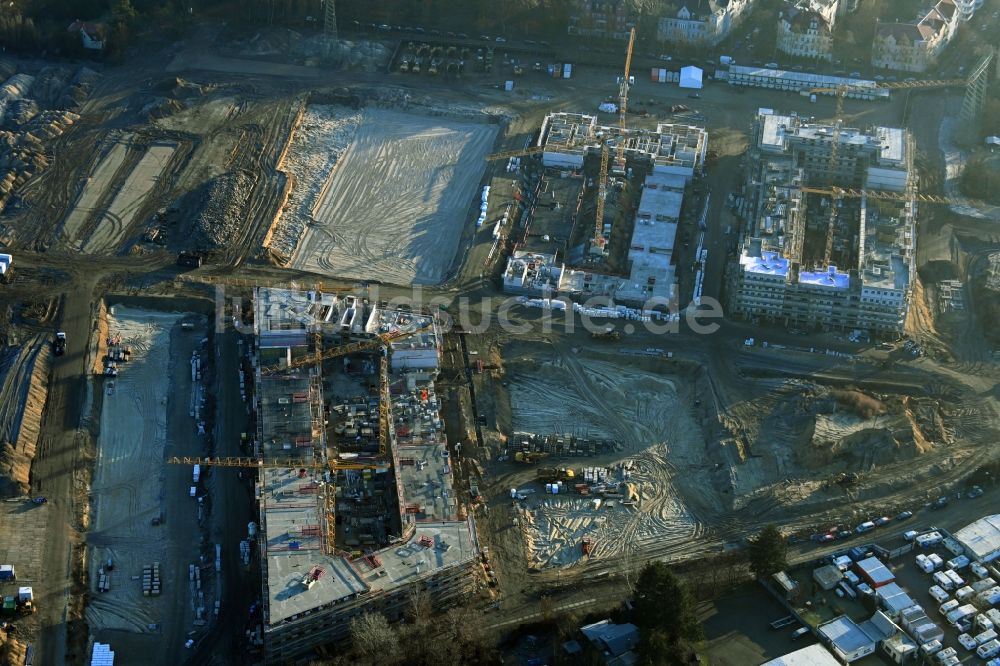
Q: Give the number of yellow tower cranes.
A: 7